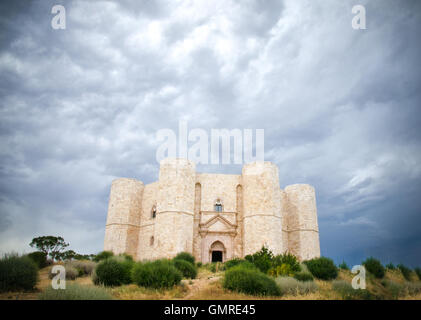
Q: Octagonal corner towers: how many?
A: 4